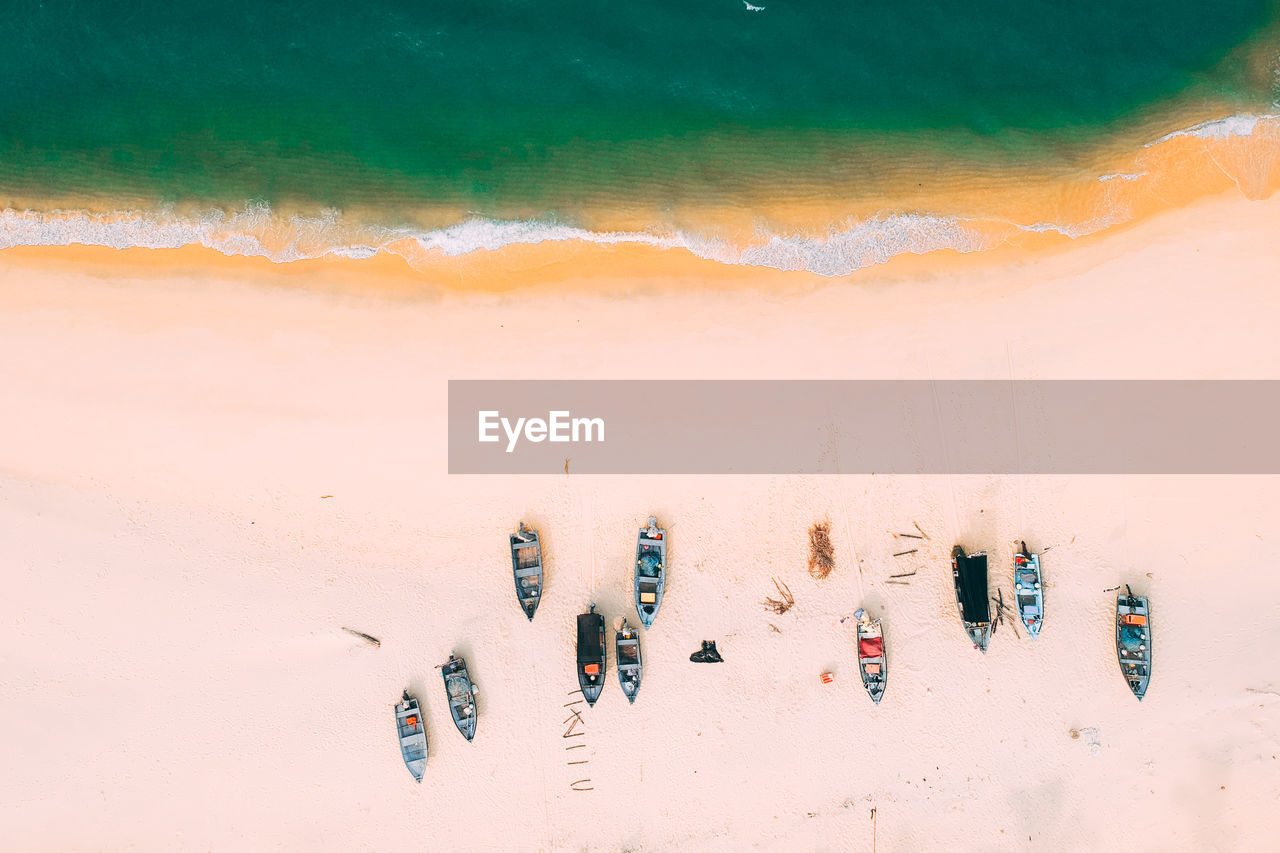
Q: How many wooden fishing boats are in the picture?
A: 10